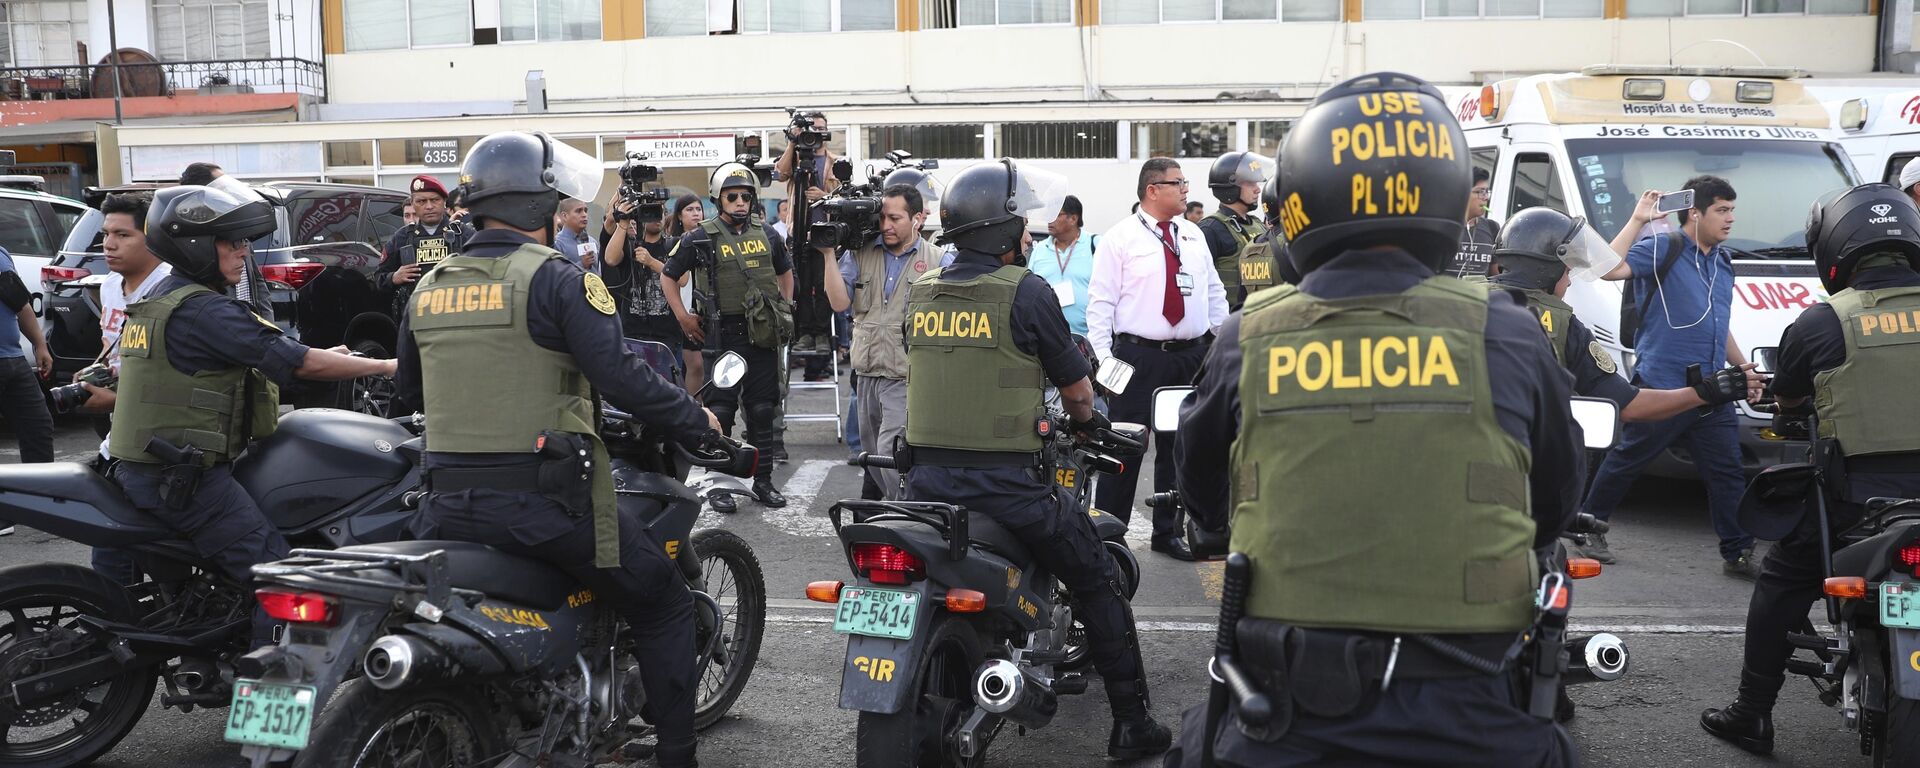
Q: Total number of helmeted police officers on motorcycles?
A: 6